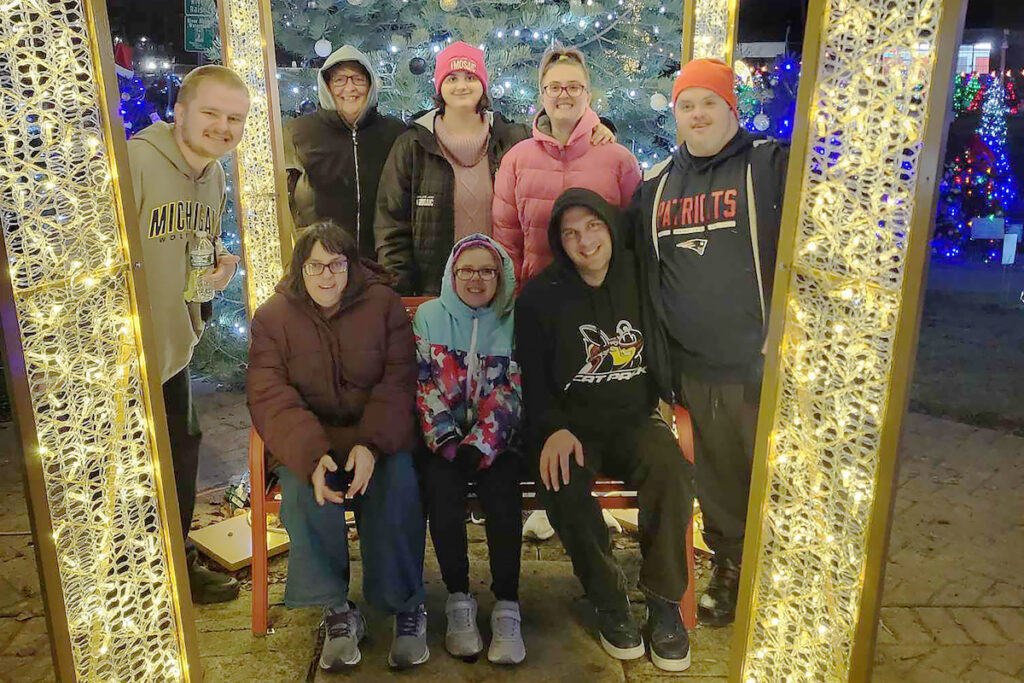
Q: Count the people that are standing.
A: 5